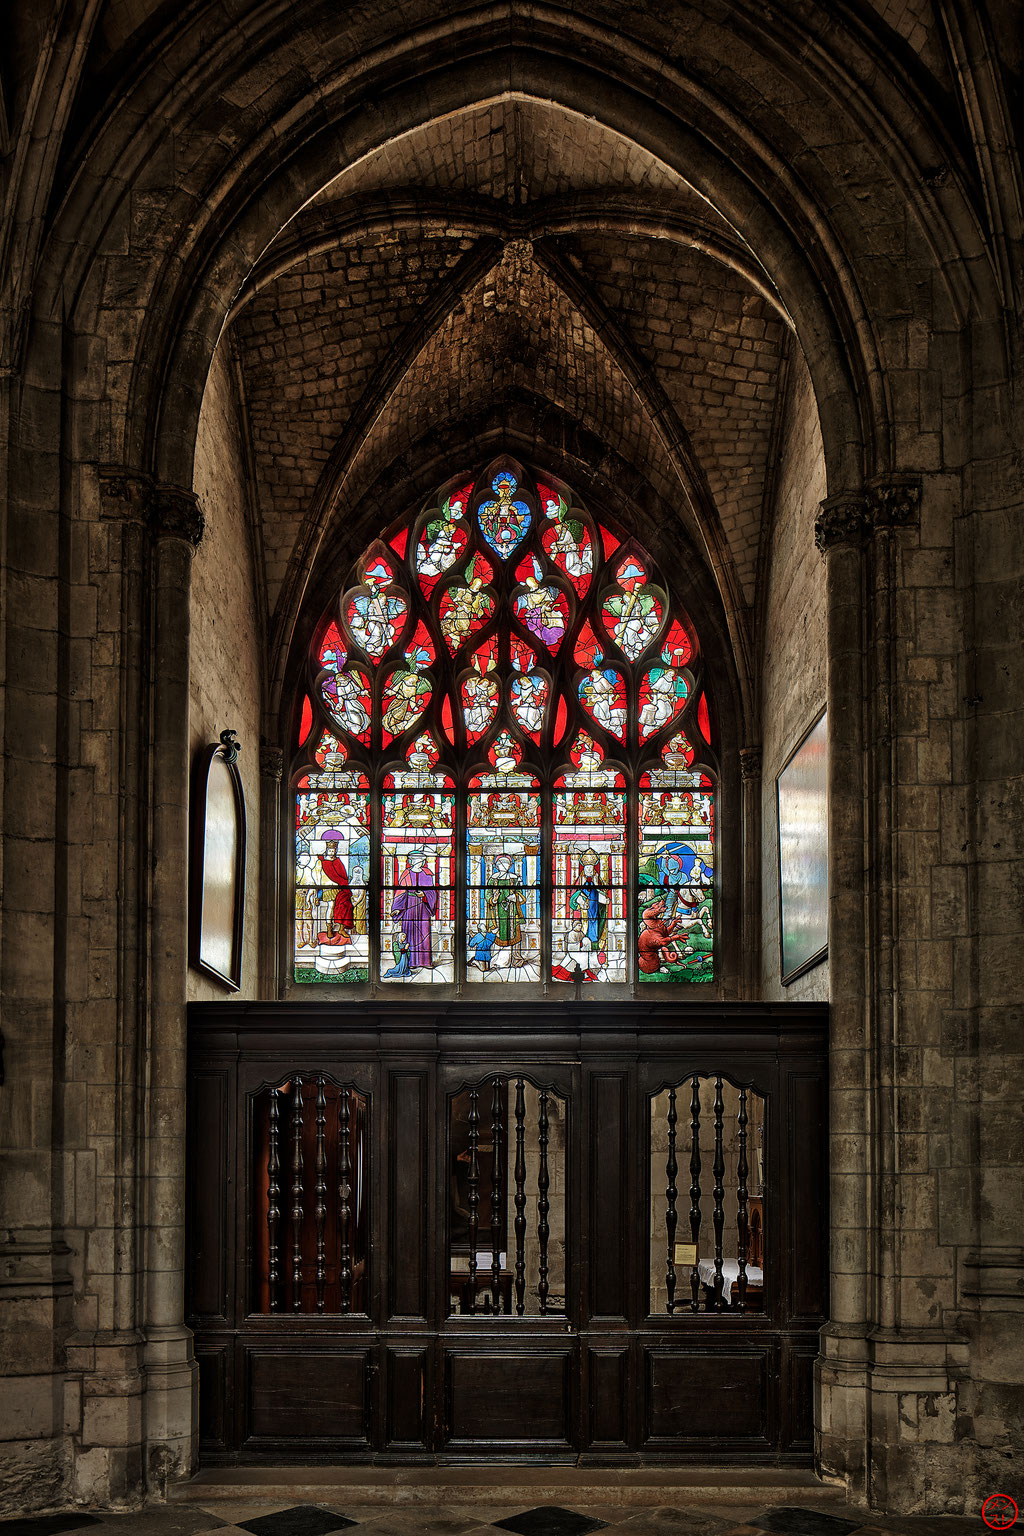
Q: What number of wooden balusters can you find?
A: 12